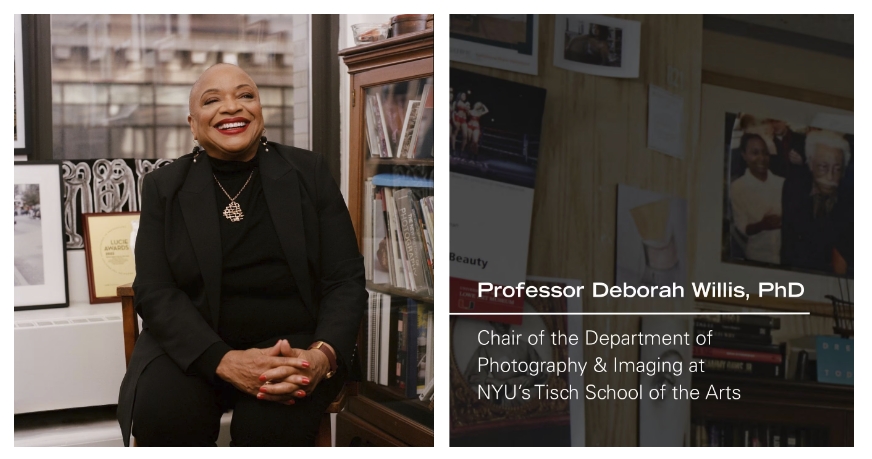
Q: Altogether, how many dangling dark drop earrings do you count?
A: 2